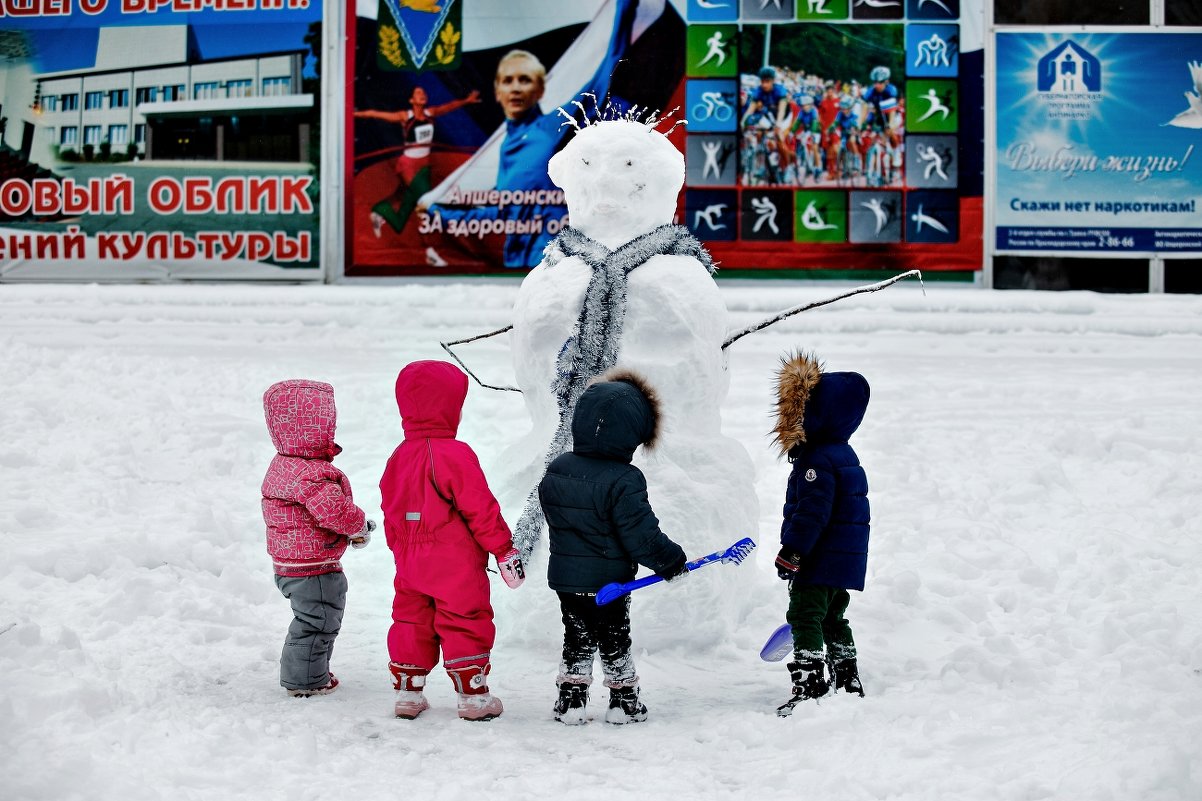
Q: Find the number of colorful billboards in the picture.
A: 3